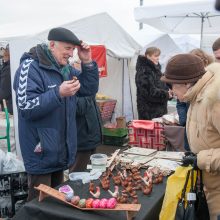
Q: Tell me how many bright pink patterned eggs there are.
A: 3